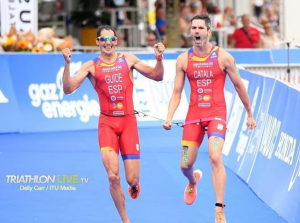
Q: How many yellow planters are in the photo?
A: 1